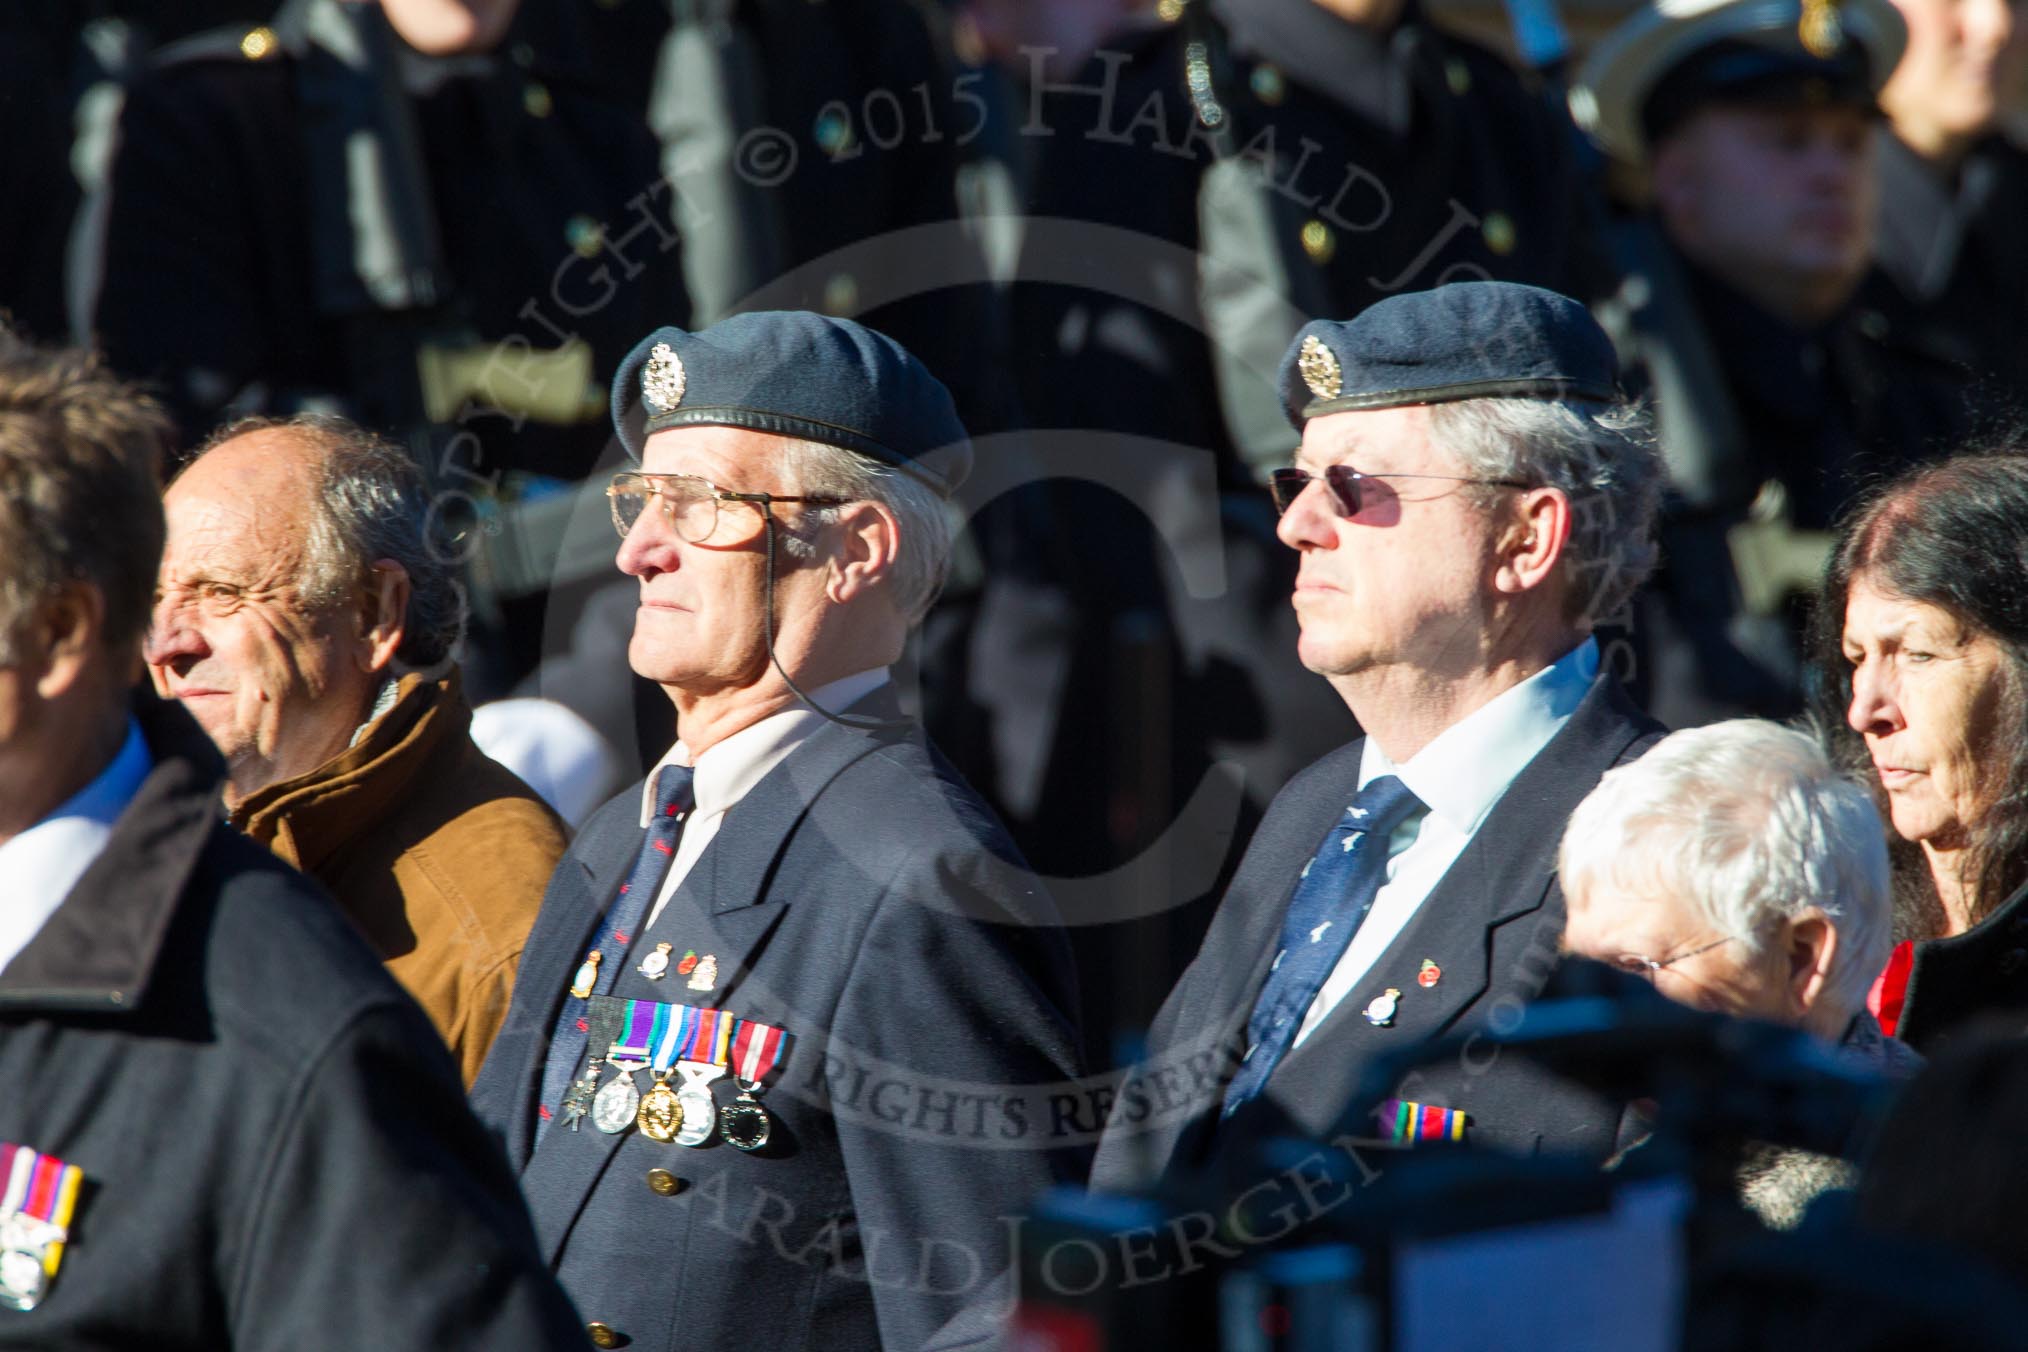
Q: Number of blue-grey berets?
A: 2